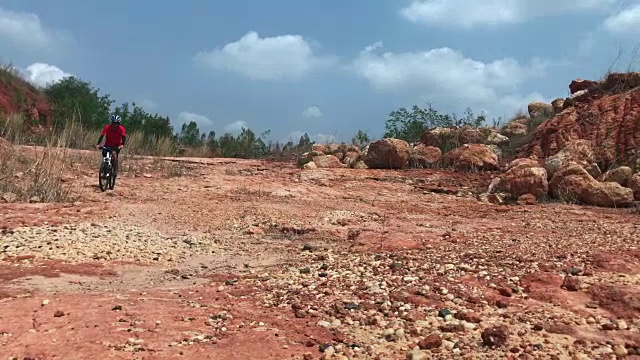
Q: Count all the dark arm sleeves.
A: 2